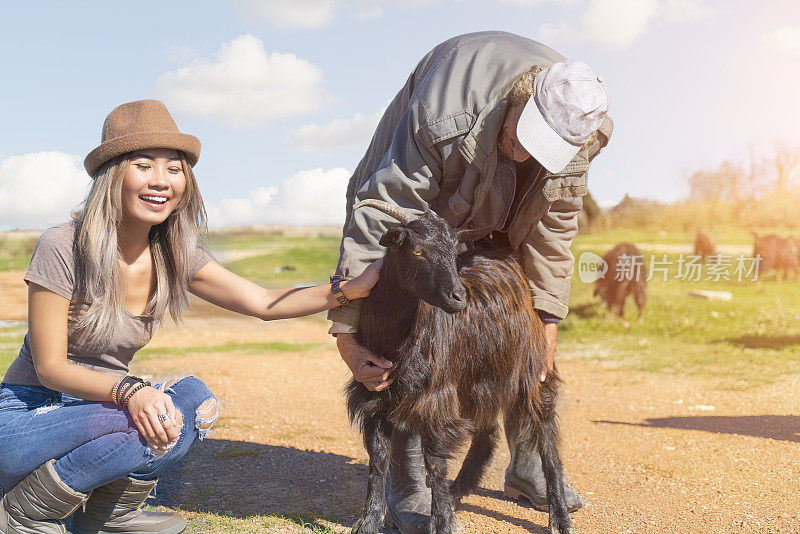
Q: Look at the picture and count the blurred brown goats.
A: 3